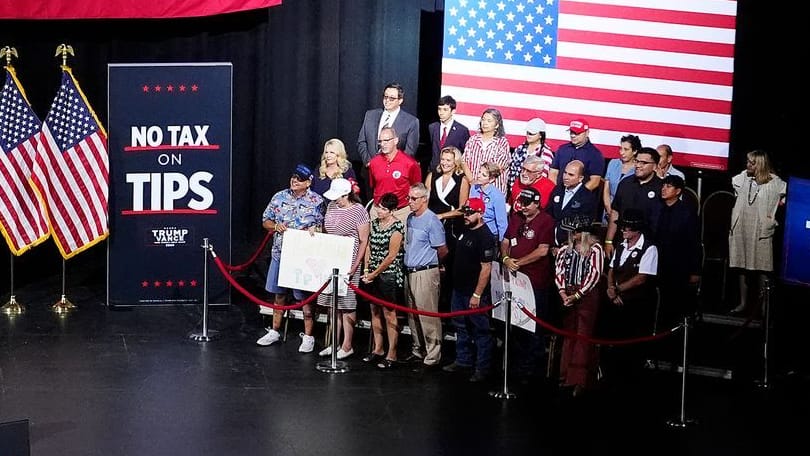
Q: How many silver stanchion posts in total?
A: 5